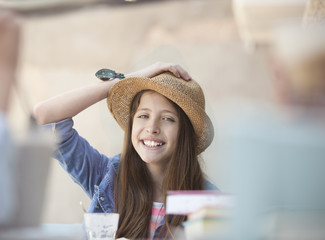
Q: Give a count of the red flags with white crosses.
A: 0